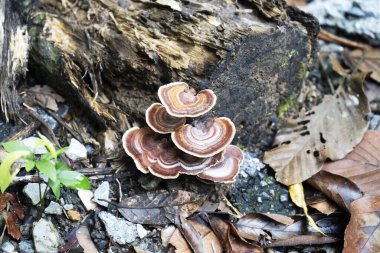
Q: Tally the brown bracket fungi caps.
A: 5